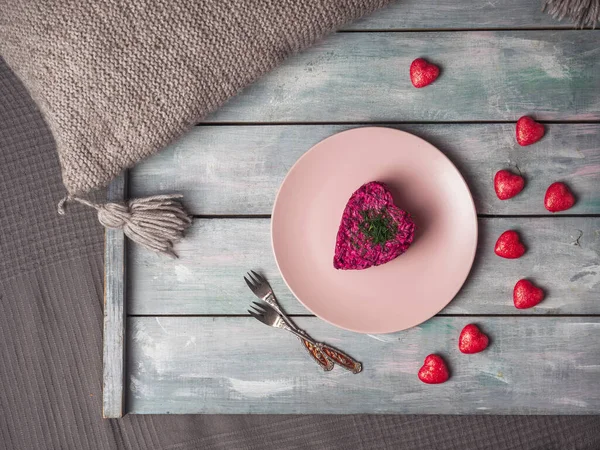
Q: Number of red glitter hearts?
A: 8